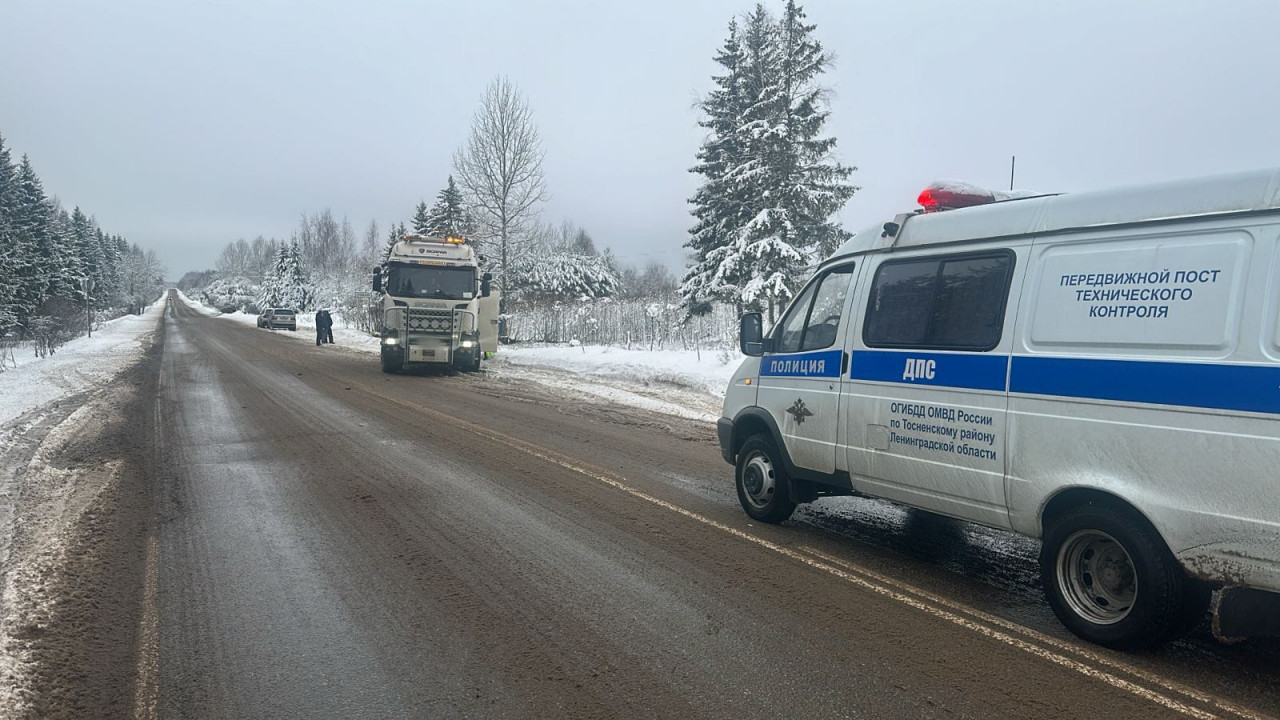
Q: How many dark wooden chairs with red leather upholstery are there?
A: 0